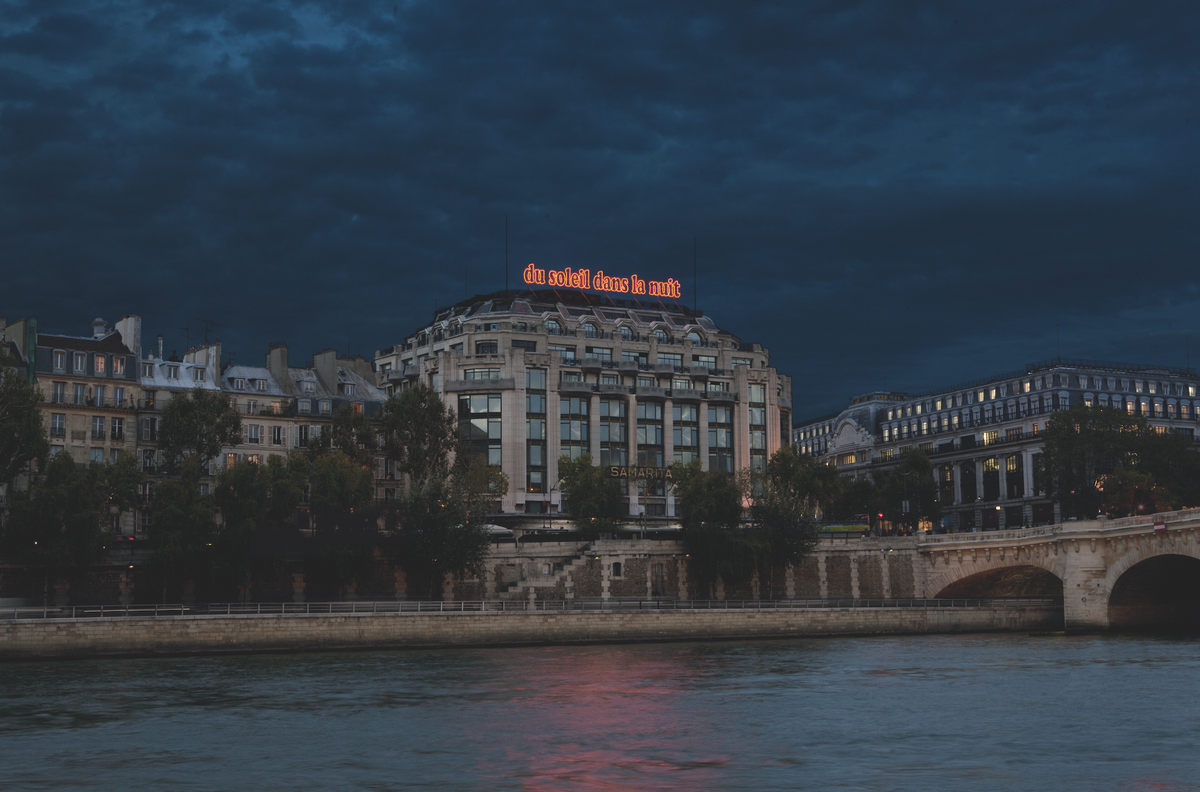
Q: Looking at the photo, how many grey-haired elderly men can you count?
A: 0